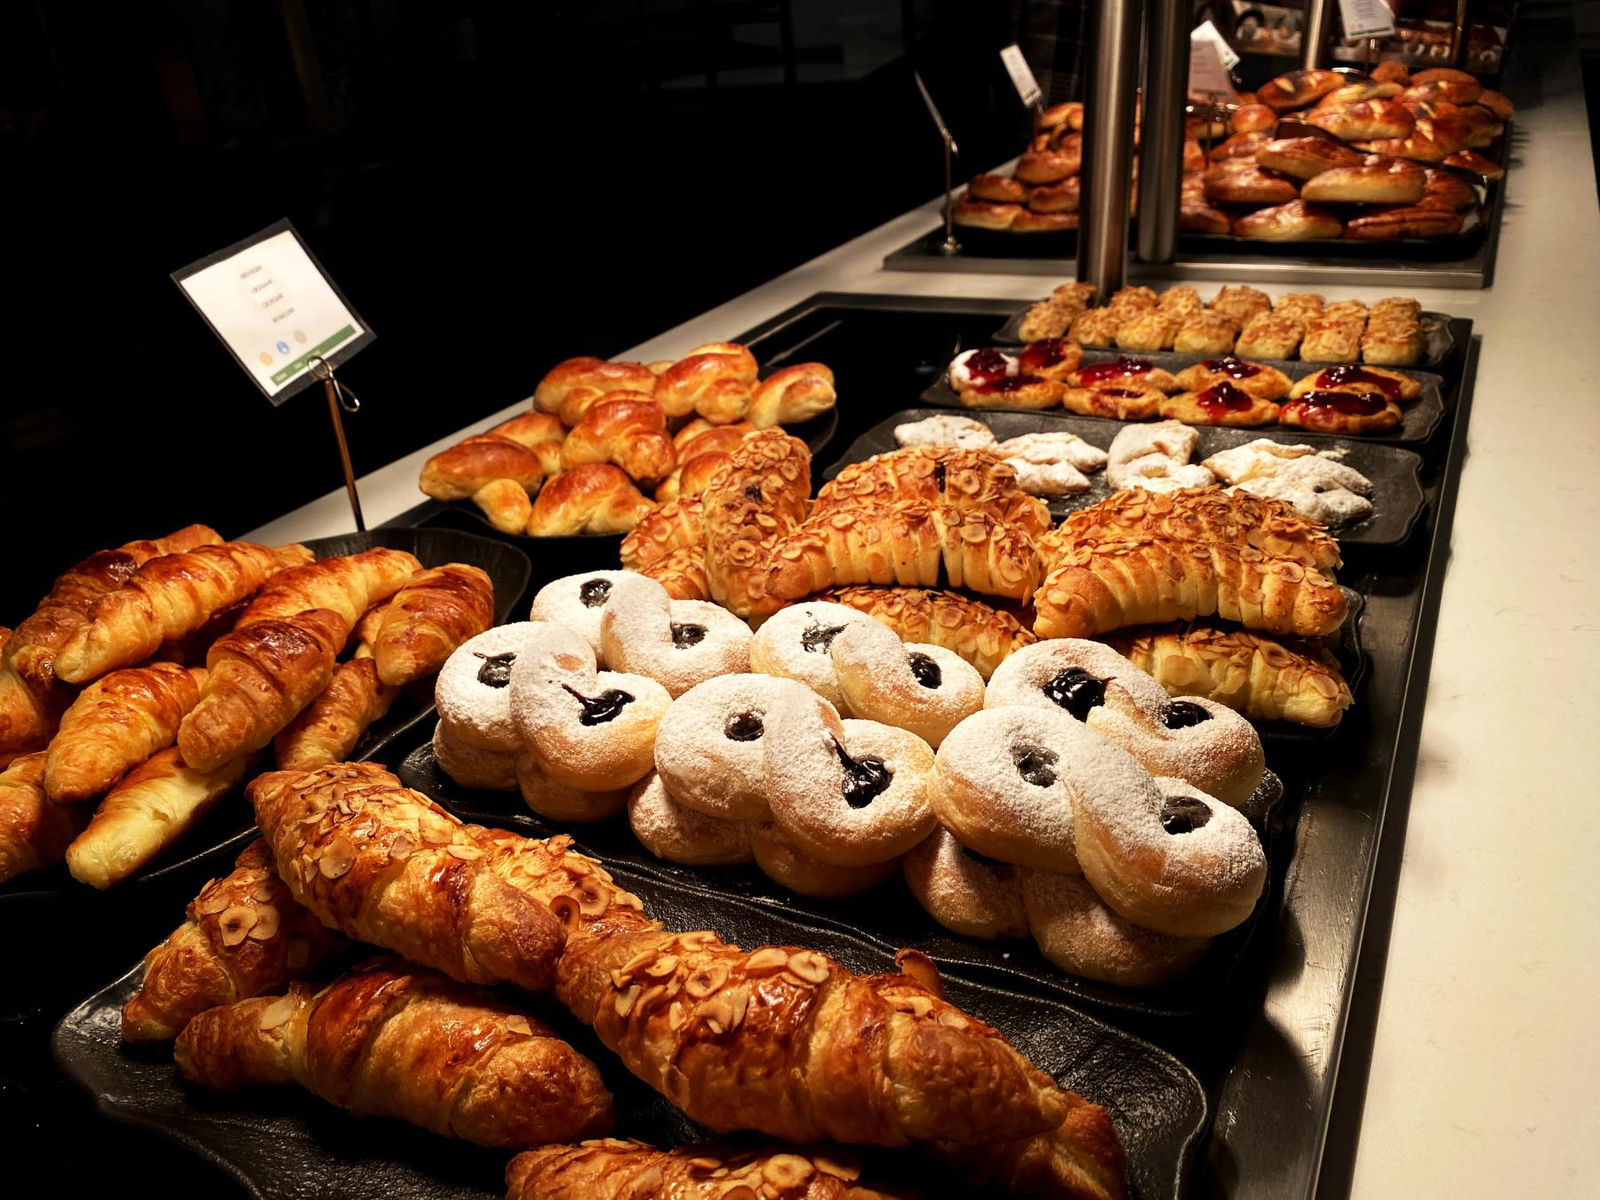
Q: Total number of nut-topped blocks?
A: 14